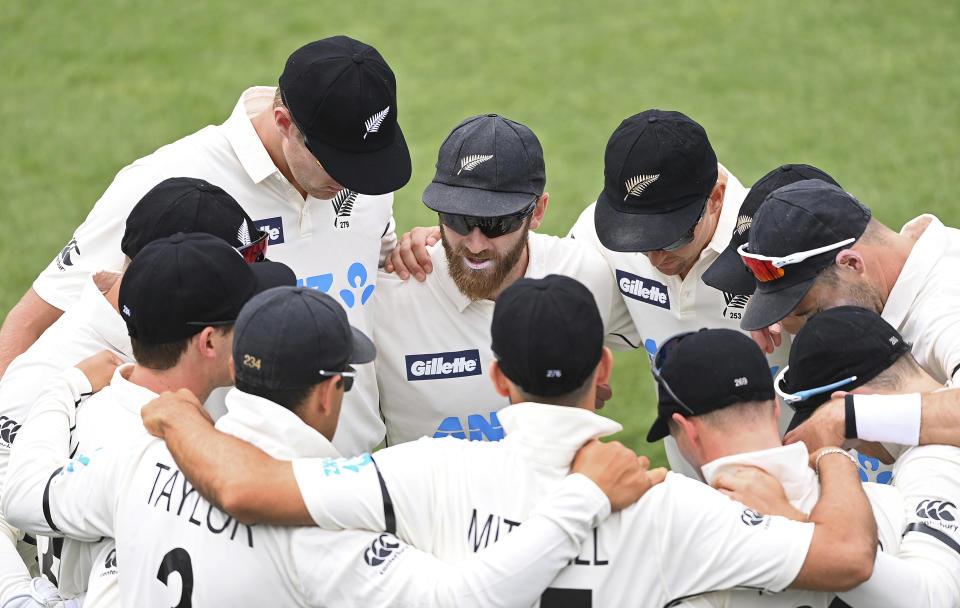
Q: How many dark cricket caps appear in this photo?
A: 11